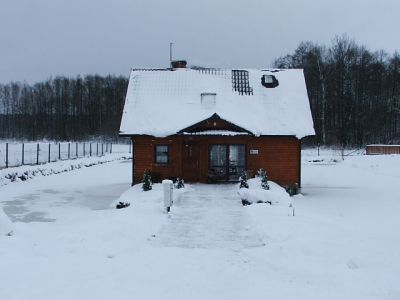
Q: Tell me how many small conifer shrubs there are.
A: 4